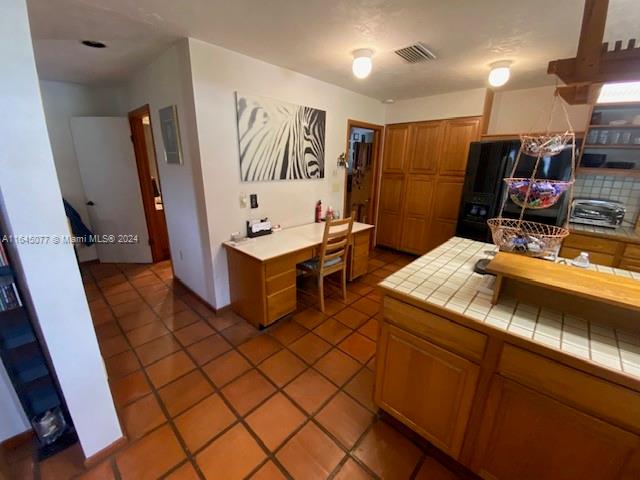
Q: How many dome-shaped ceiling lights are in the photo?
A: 2